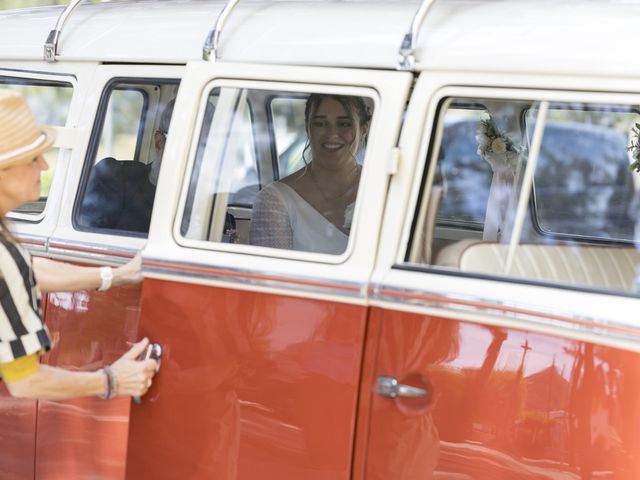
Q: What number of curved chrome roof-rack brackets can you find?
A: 3